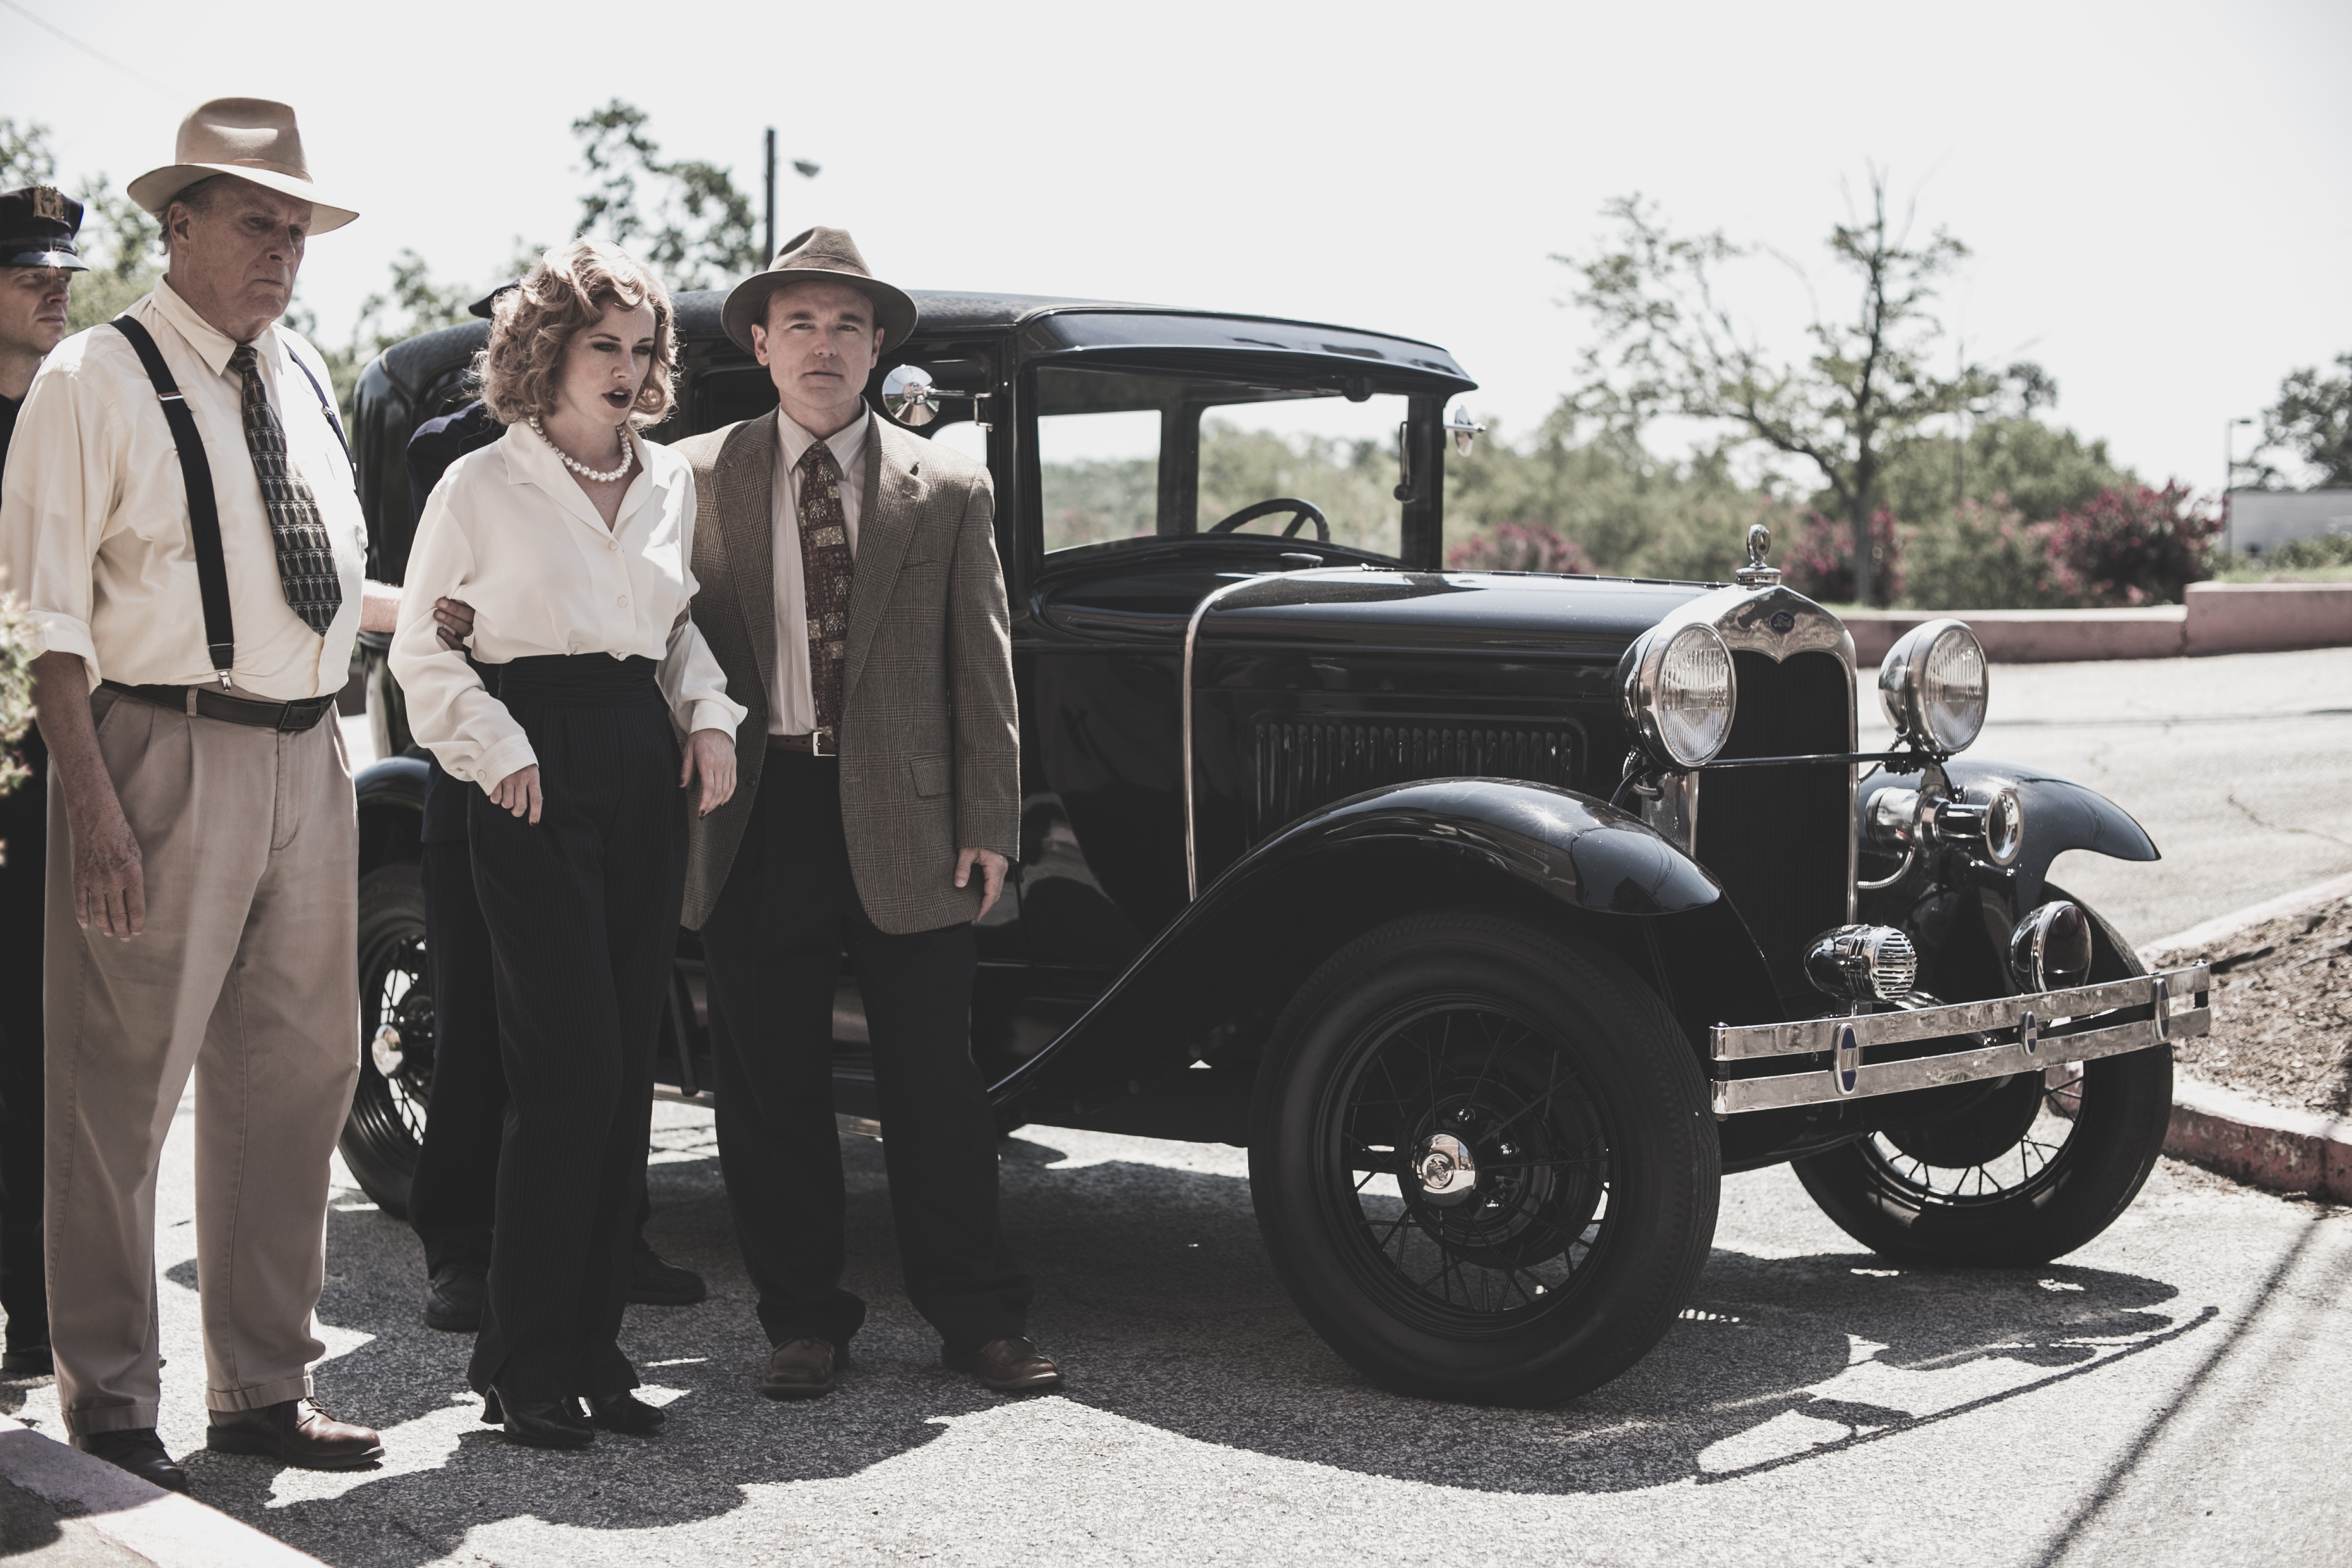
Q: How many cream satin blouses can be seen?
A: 1